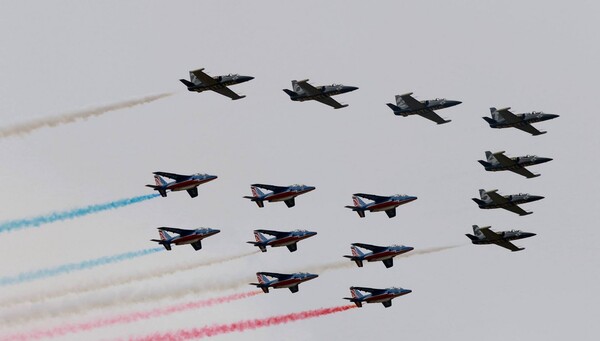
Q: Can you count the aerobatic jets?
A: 15